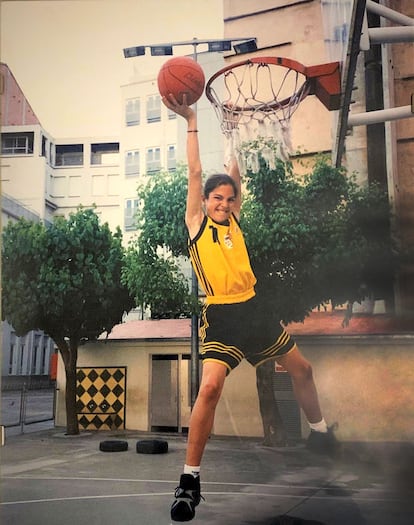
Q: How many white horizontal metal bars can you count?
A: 2